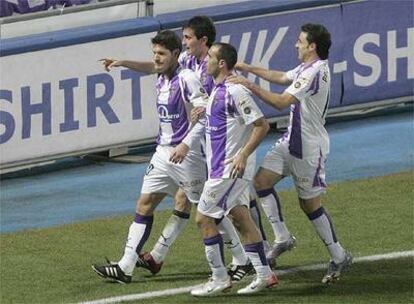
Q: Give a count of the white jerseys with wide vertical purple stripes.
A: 4